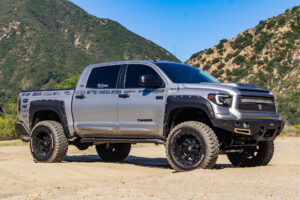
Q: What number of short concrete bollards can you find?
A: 0